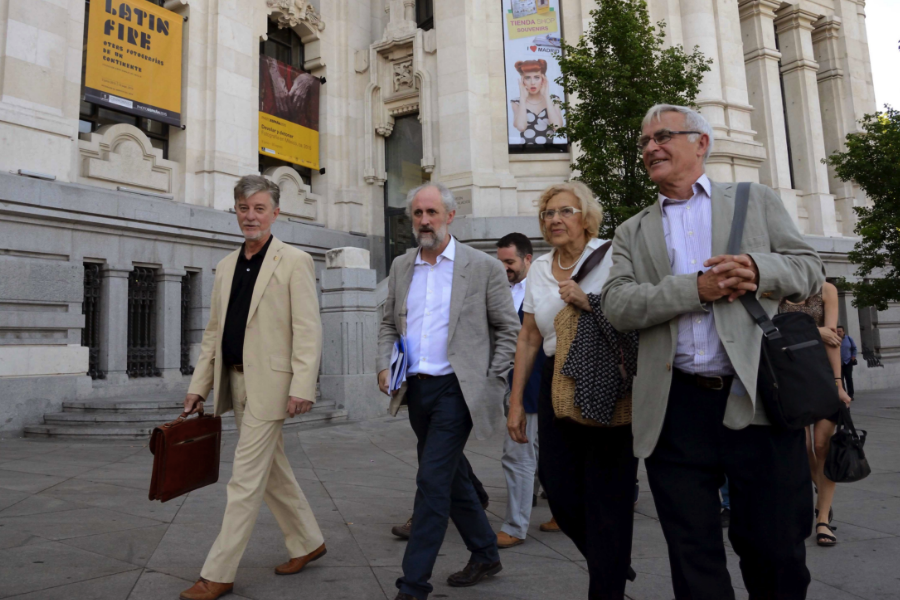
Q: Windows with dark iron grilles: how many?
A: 3